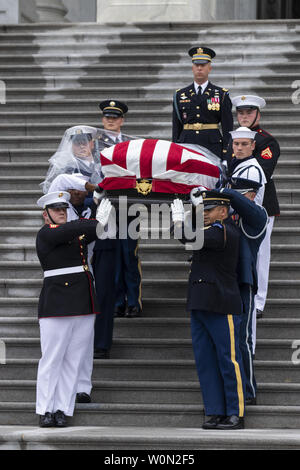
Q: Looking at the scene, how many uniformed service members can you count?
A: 9